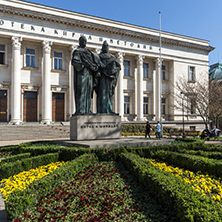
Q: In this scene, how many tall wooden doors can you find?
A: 3